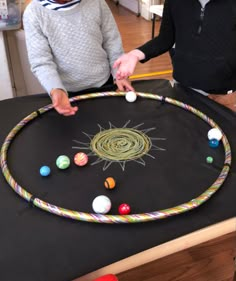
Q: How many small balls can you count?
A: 10